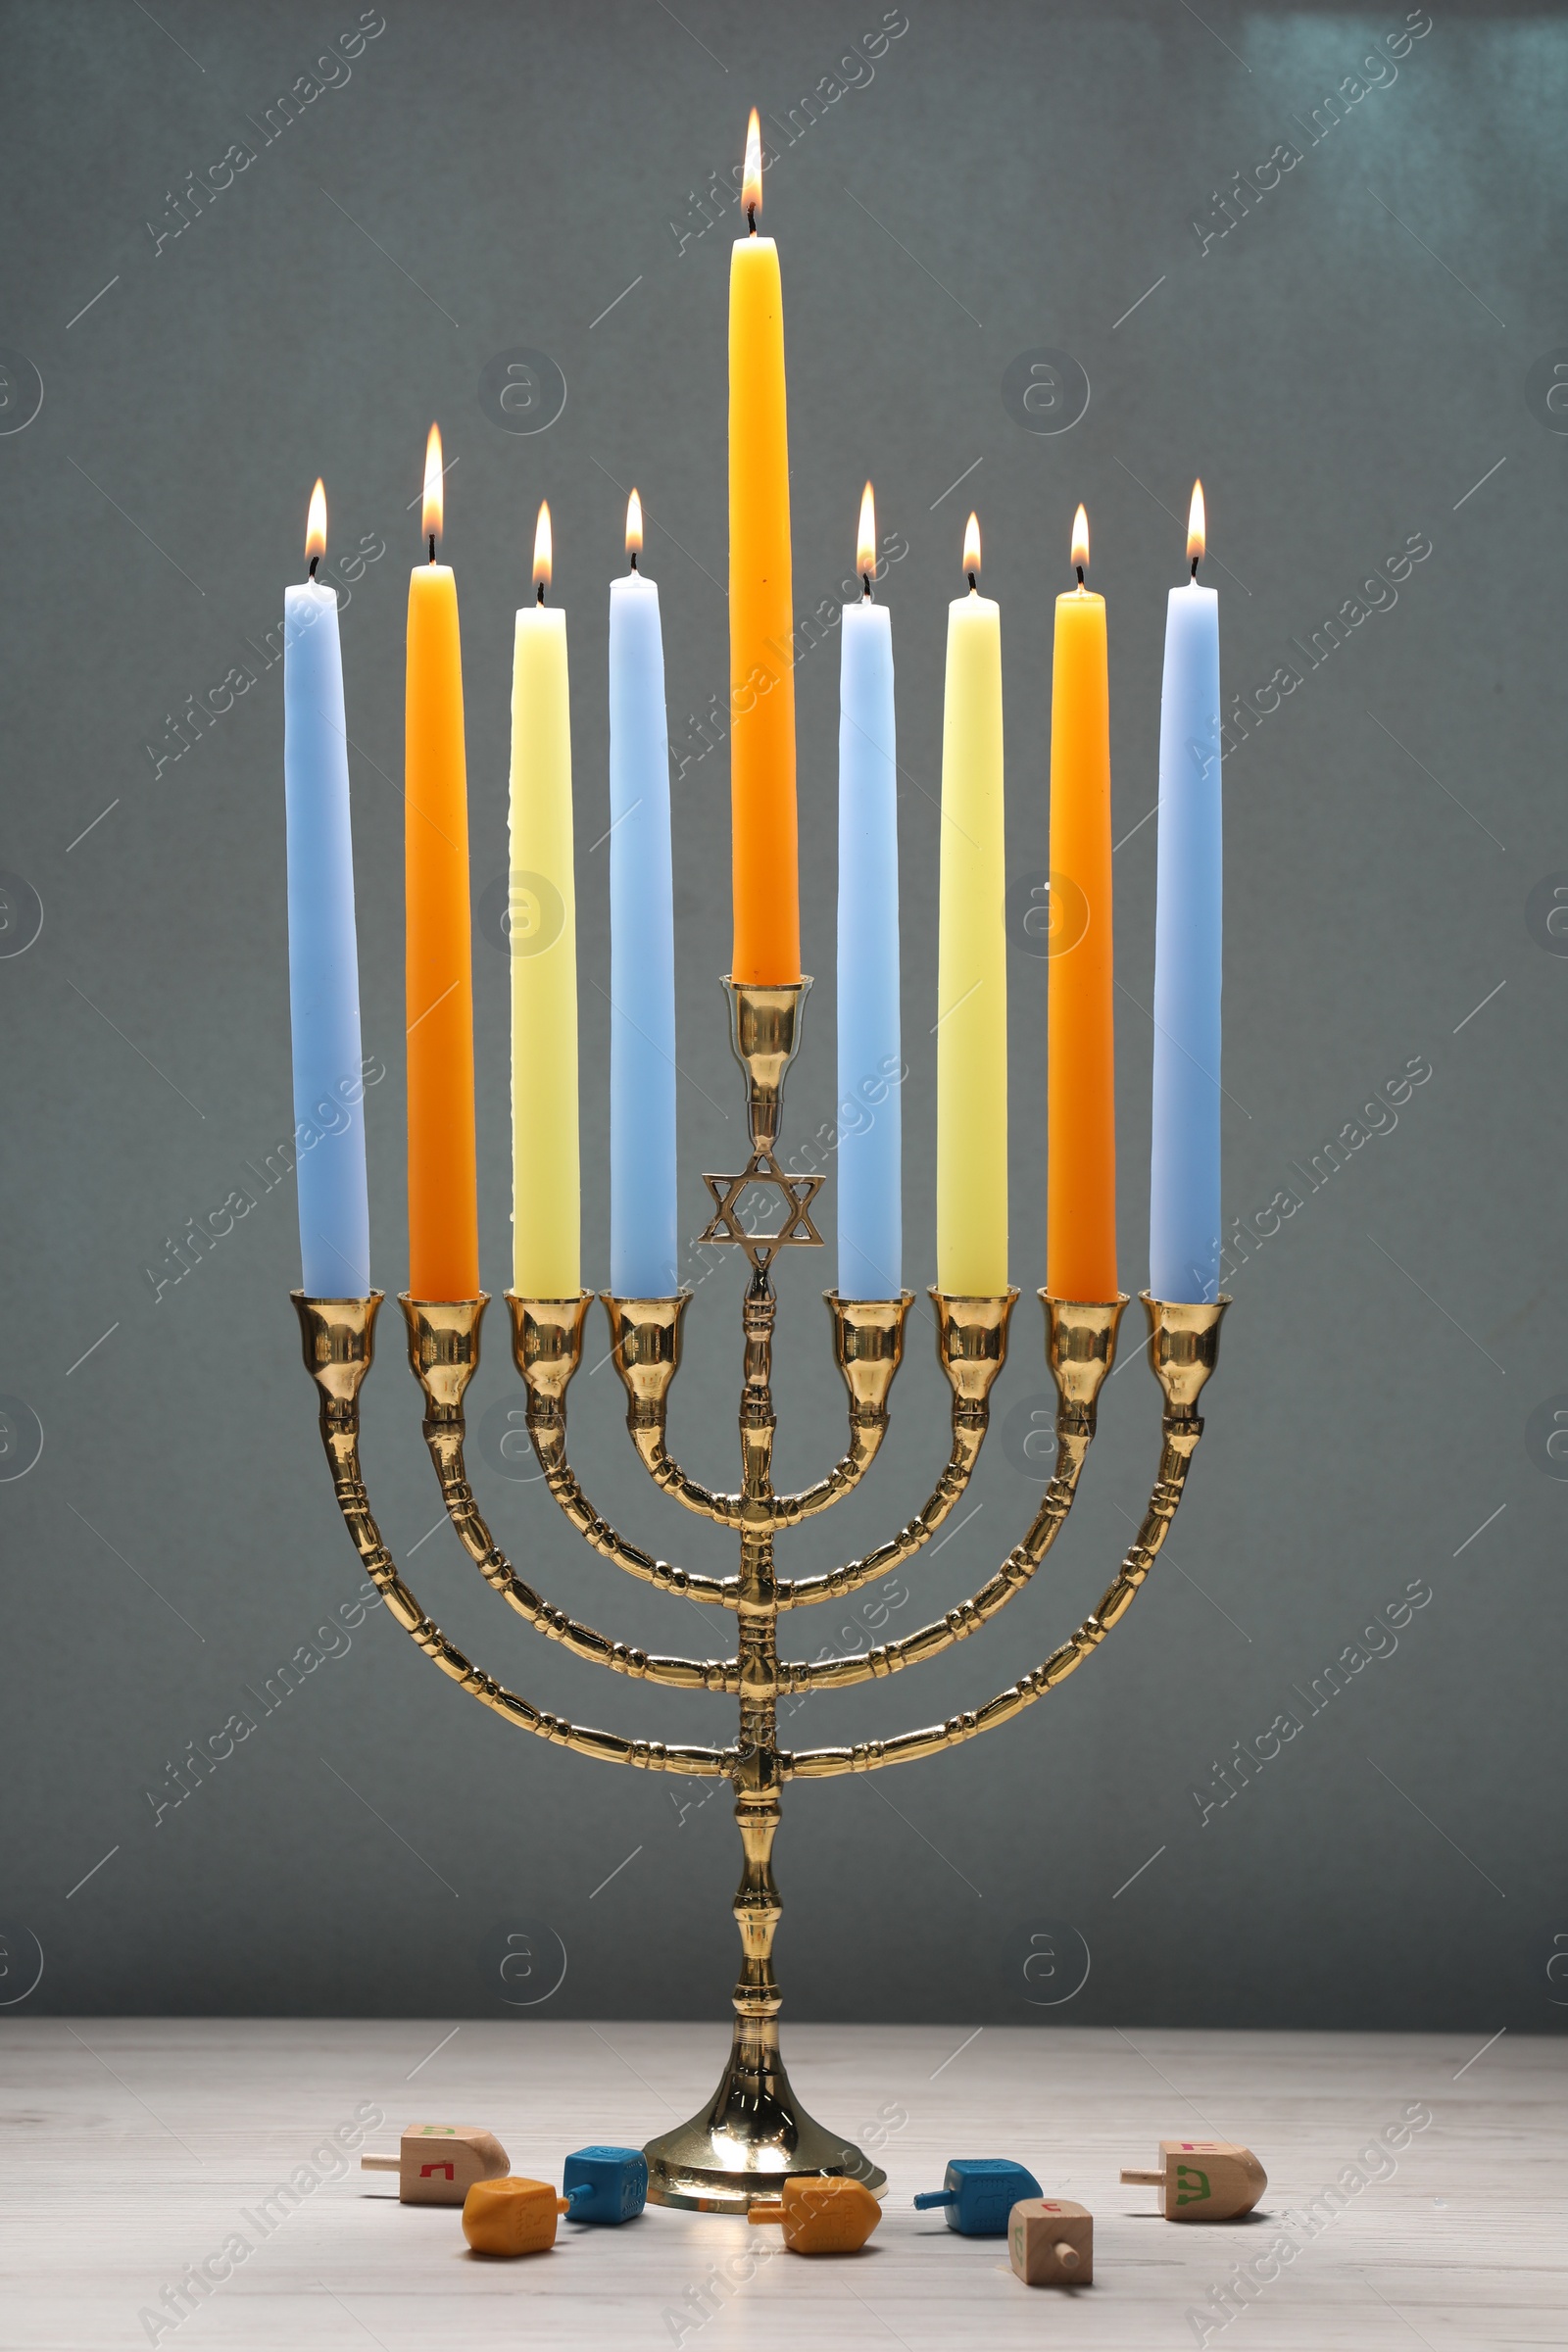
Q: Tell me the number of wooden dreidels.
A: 3